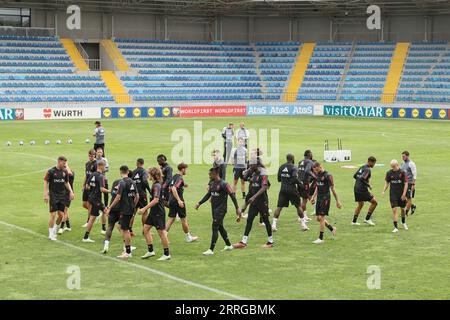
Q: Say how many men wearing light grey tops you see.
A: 6